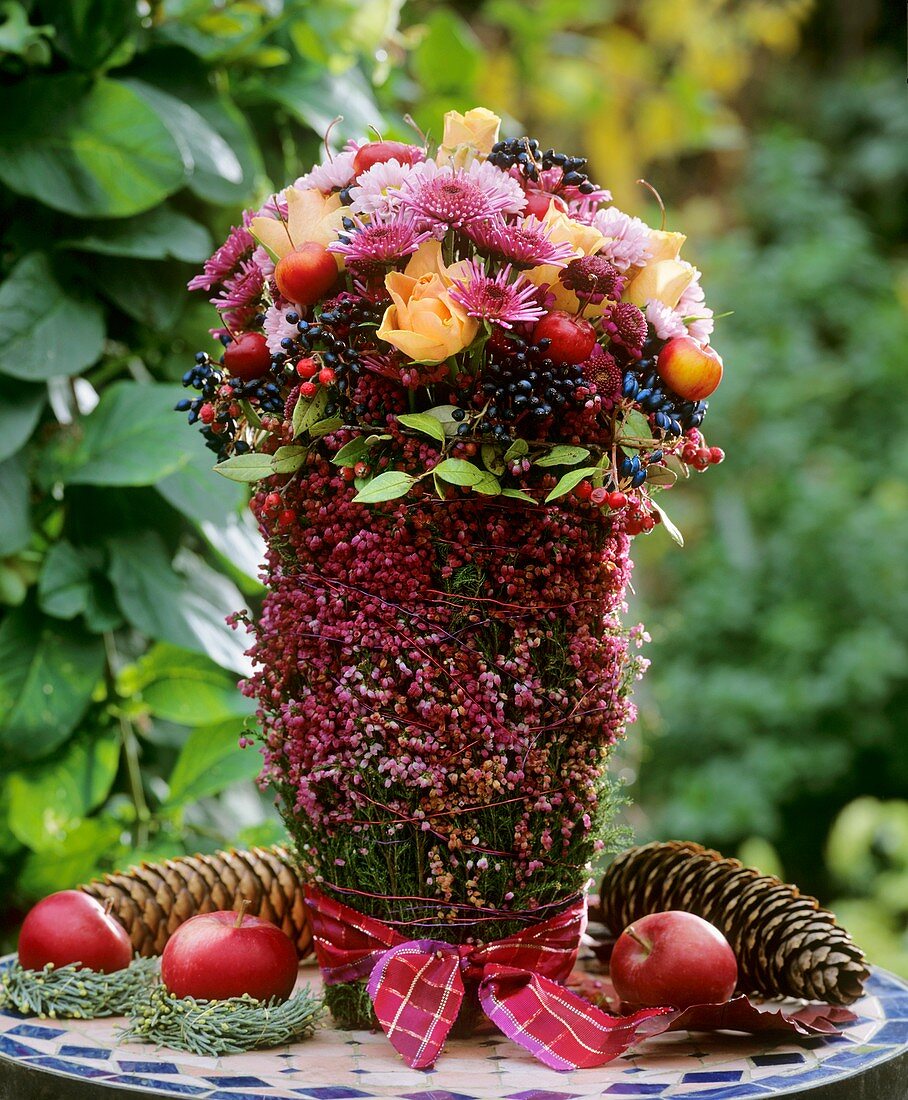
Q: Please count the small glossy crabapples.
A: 6